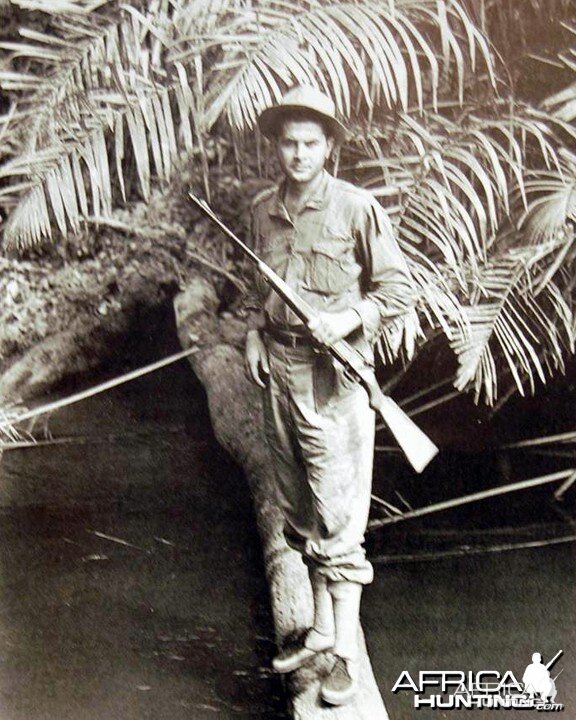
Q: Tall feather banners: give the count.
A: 0